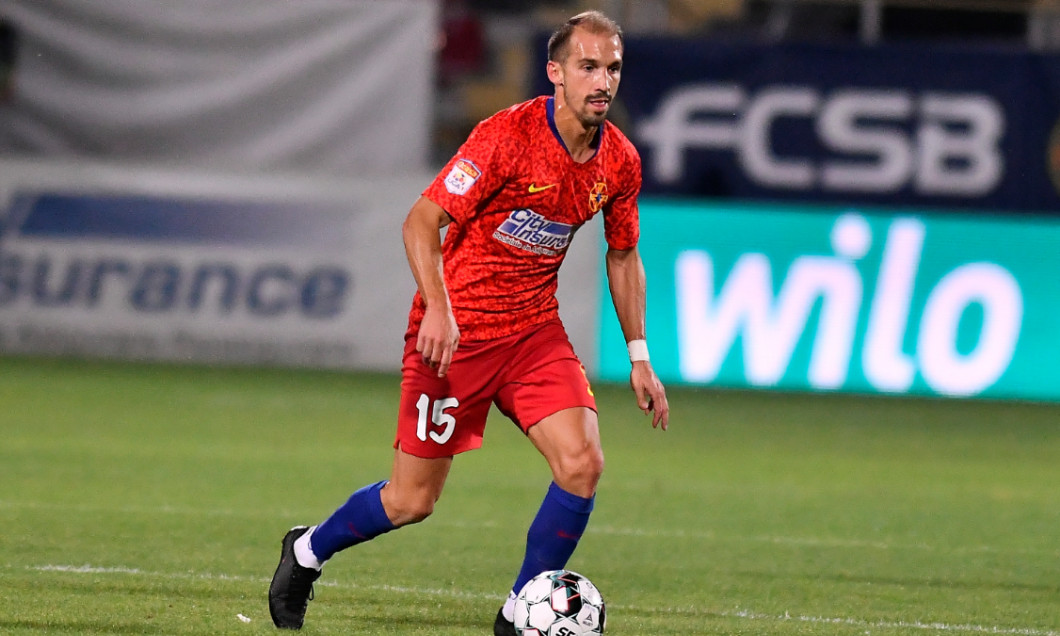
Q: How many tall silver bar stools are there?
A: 0